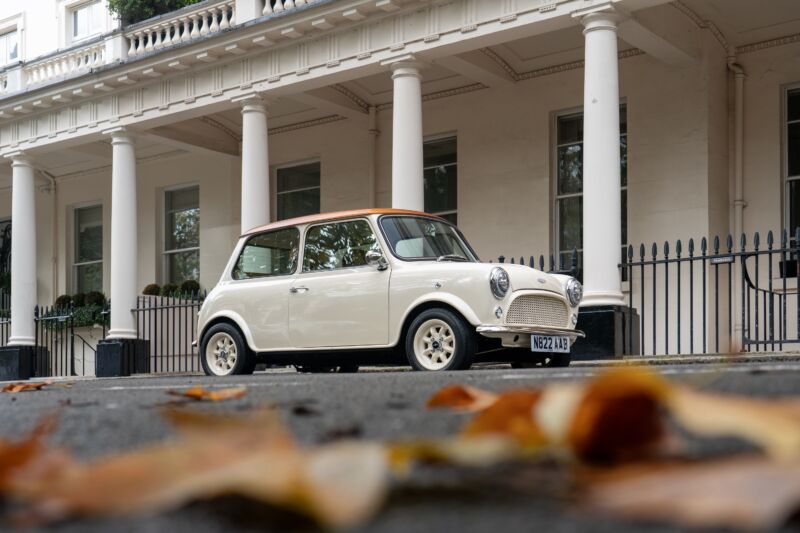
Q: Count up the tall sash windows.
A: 6